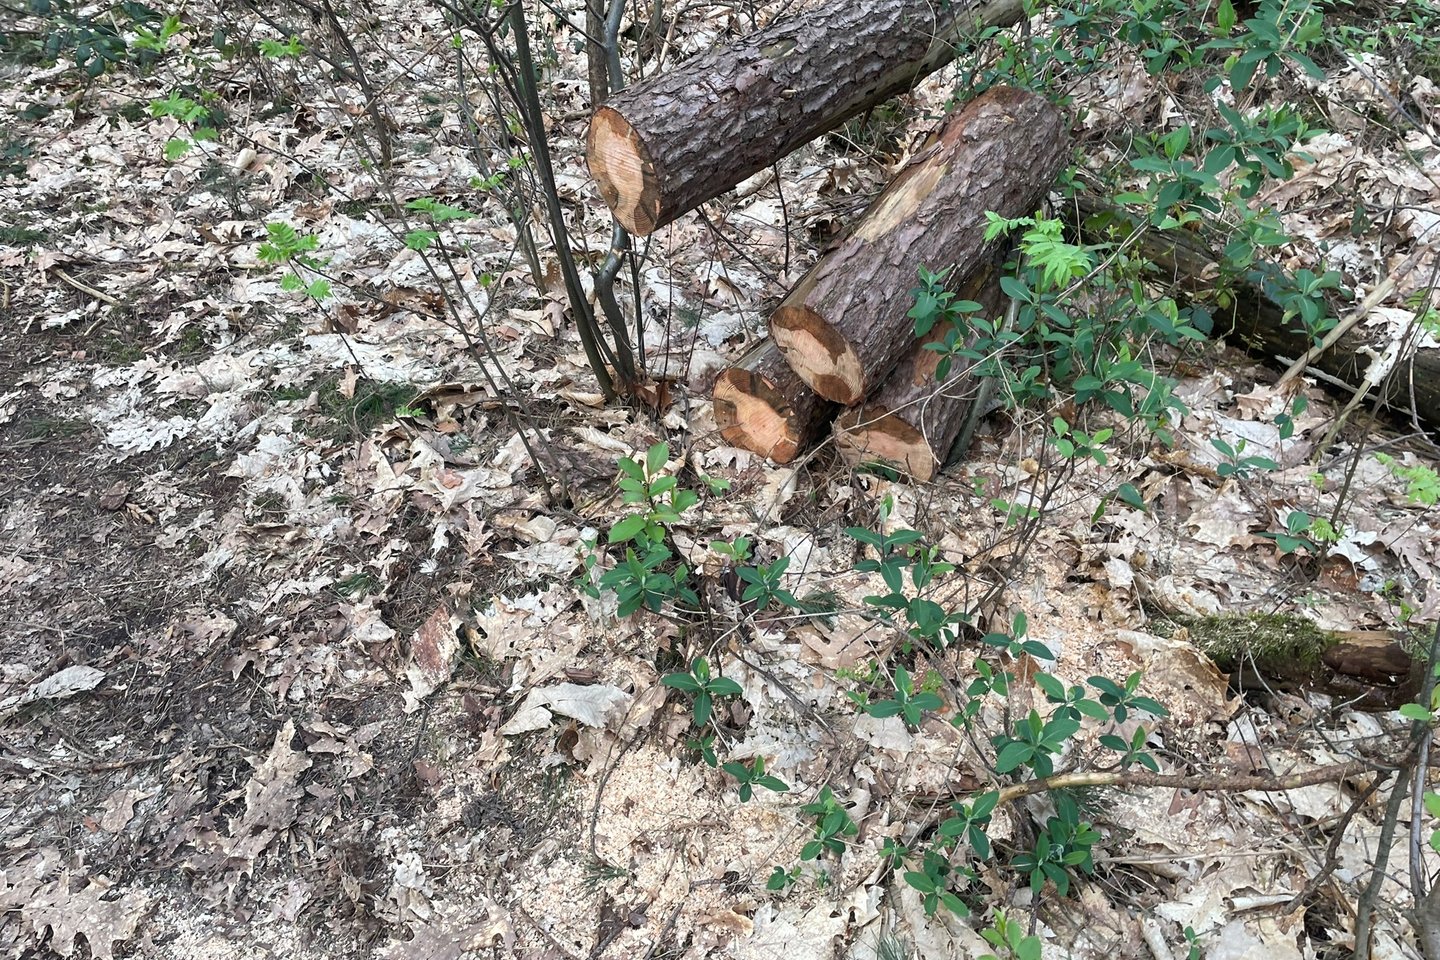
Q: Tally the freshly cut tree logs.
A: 4